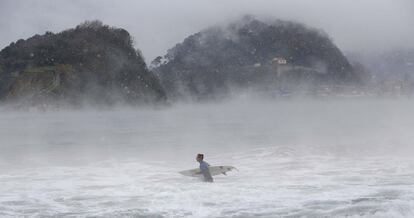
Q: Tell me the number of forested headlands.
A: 2